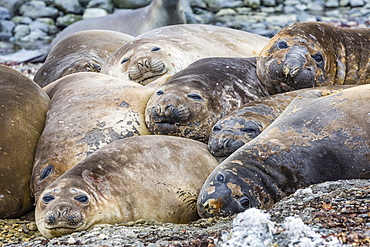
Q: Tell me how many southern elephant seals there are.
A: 10